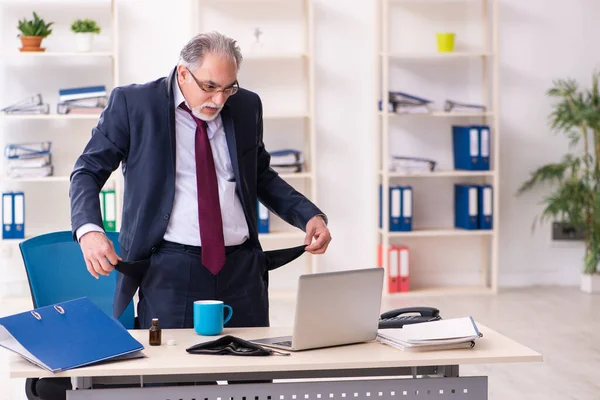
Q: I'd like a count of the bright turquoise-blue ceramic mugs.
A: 1